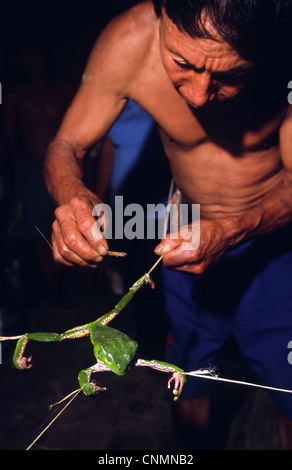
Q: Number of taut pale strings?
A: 4